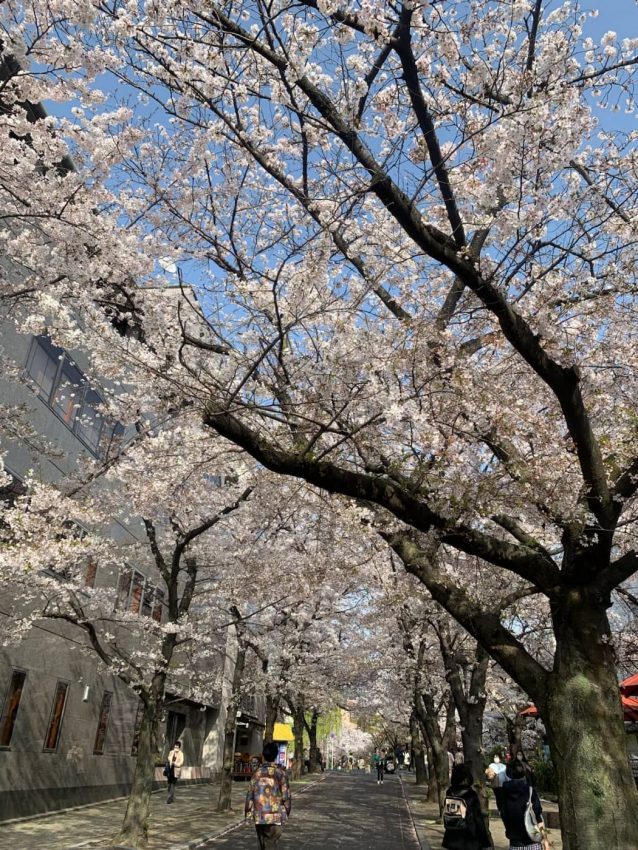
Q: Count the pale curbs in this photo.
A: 2